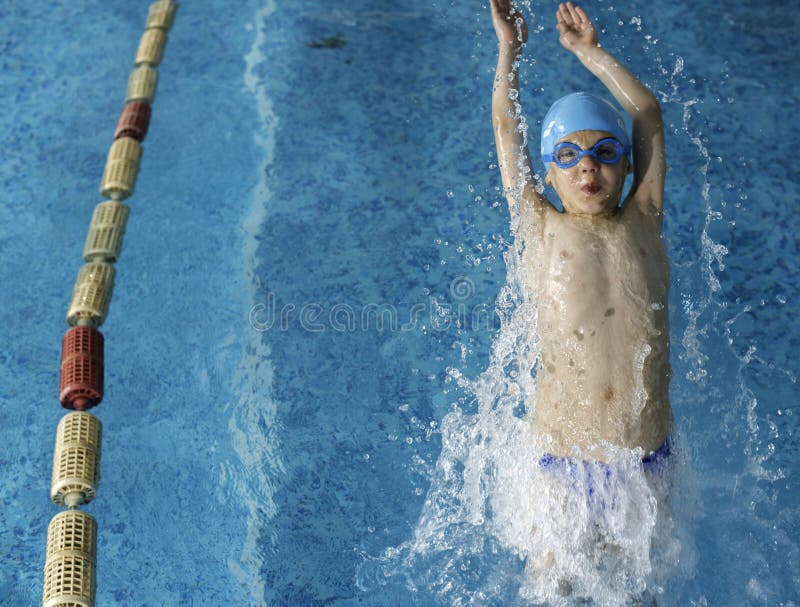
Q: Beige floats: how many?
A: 8